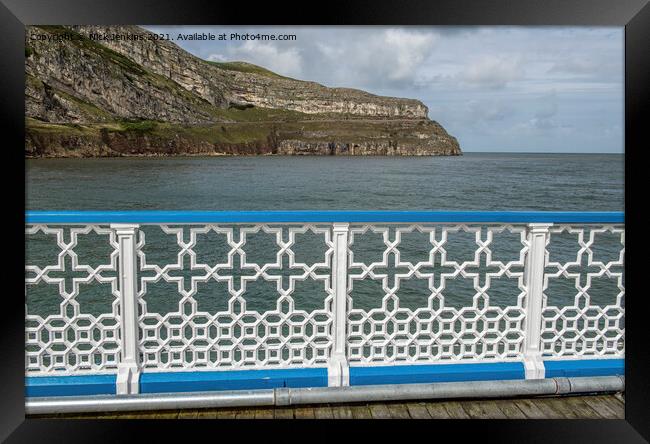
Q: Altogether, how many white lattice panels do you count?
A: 4